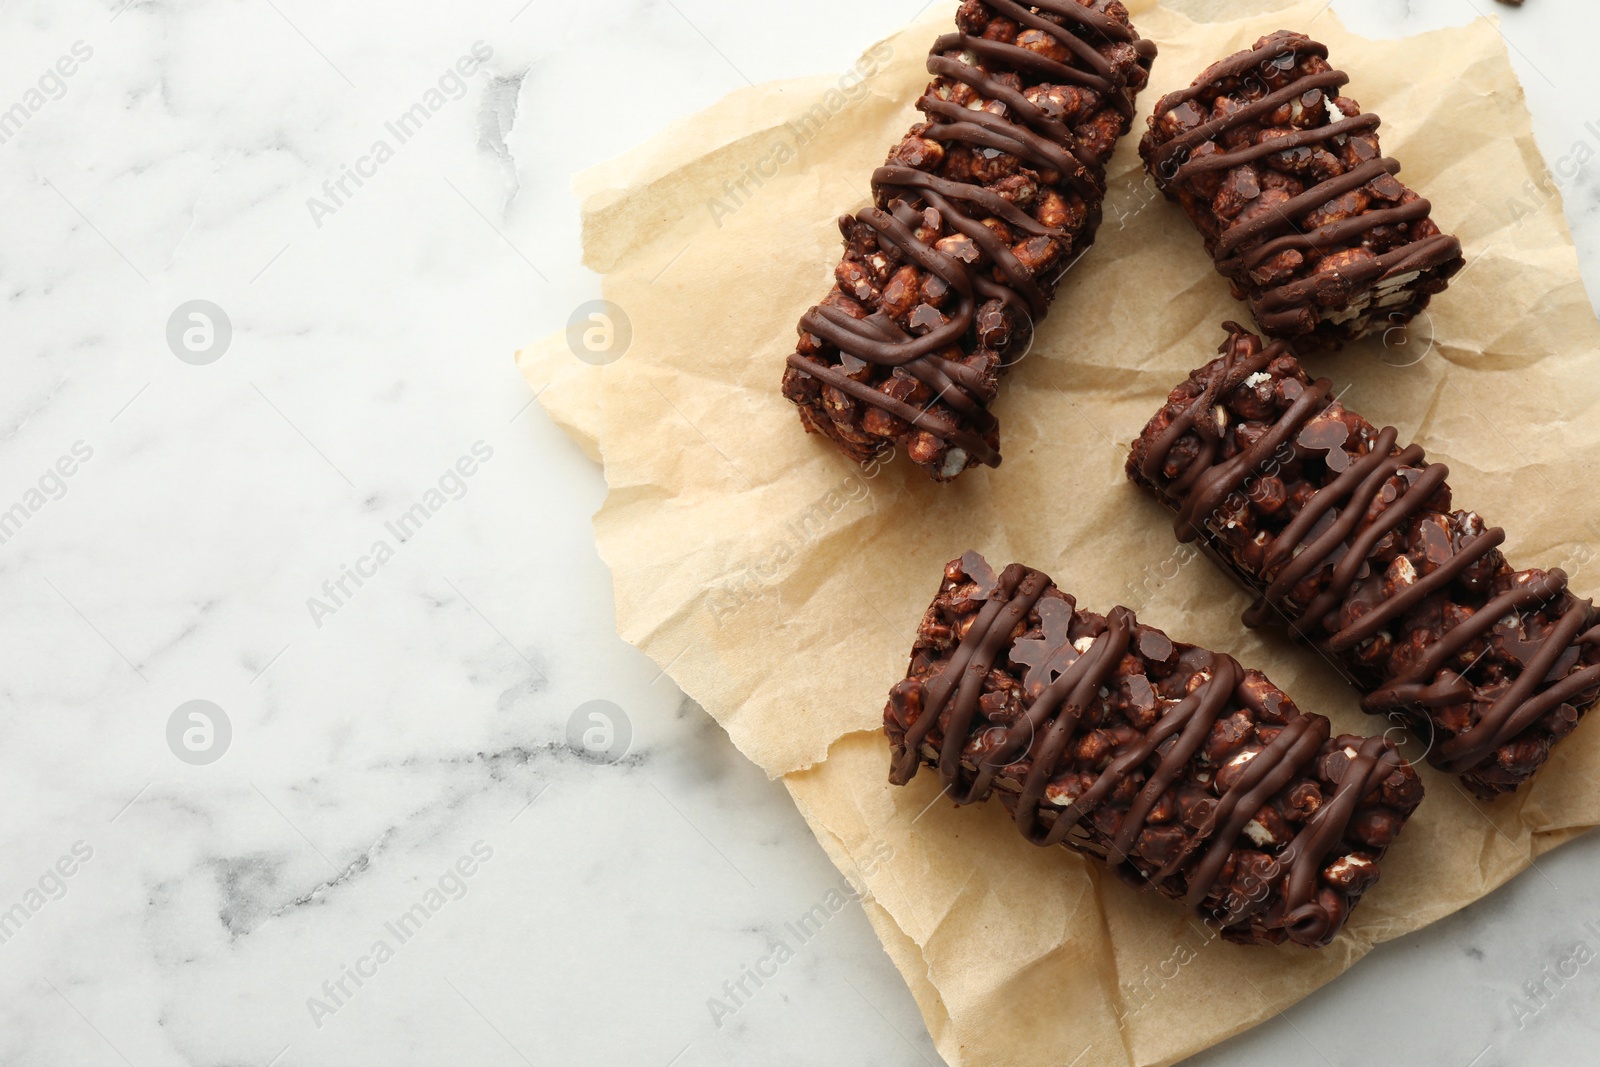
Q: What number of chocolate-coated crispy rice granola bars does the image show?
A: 4